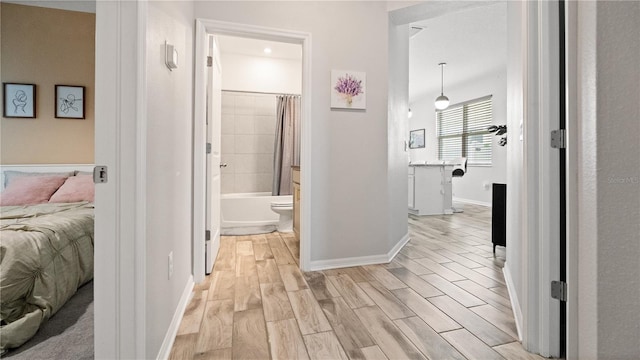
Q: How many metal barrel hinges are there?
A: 5